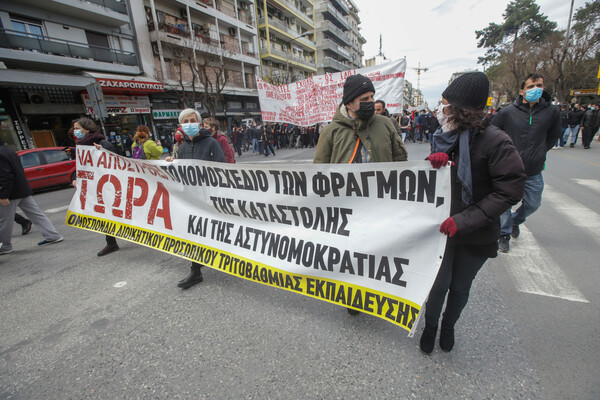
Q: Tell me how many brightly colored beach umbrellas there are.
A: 0